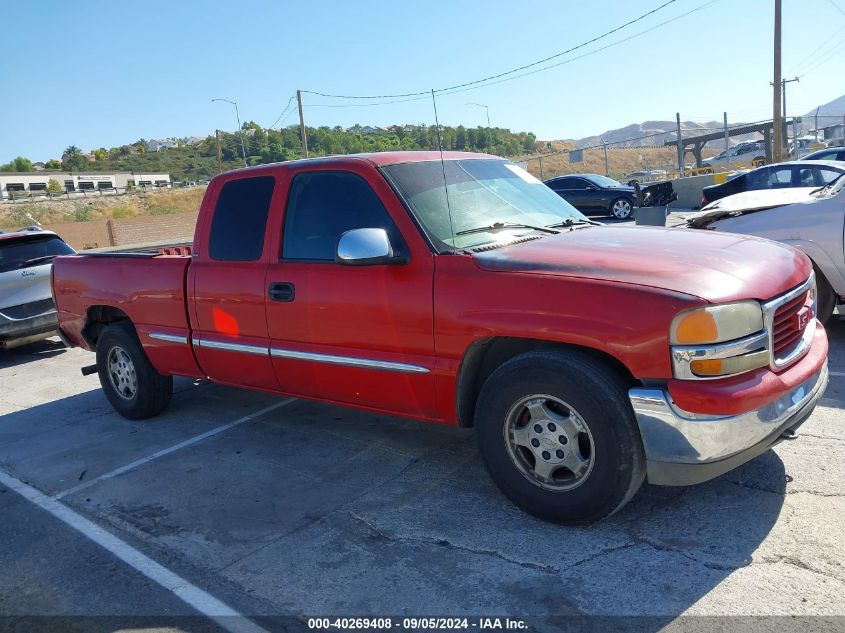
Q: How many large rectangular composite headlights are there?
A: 1